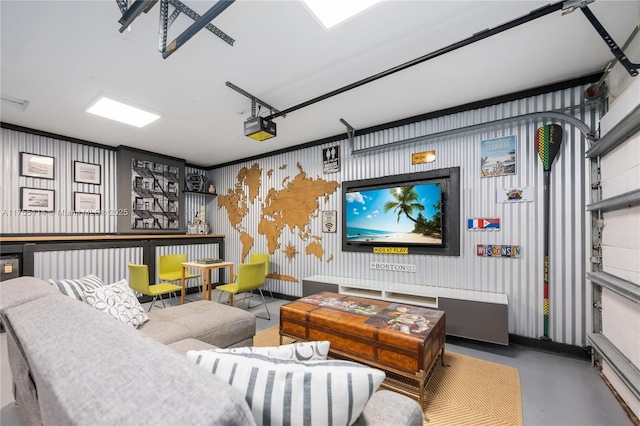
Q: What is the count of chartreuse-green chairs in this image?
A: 4